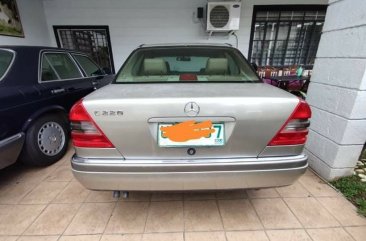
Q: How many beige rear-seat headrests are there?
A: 2